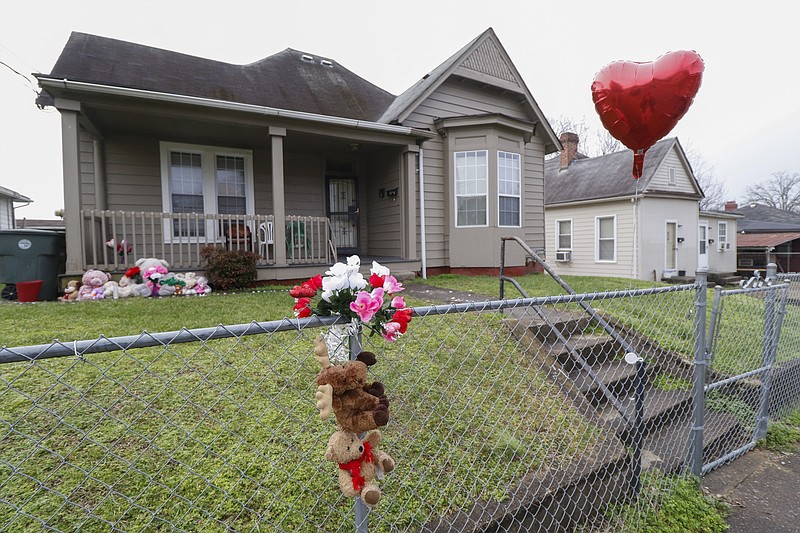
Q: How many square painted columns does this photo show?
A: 3